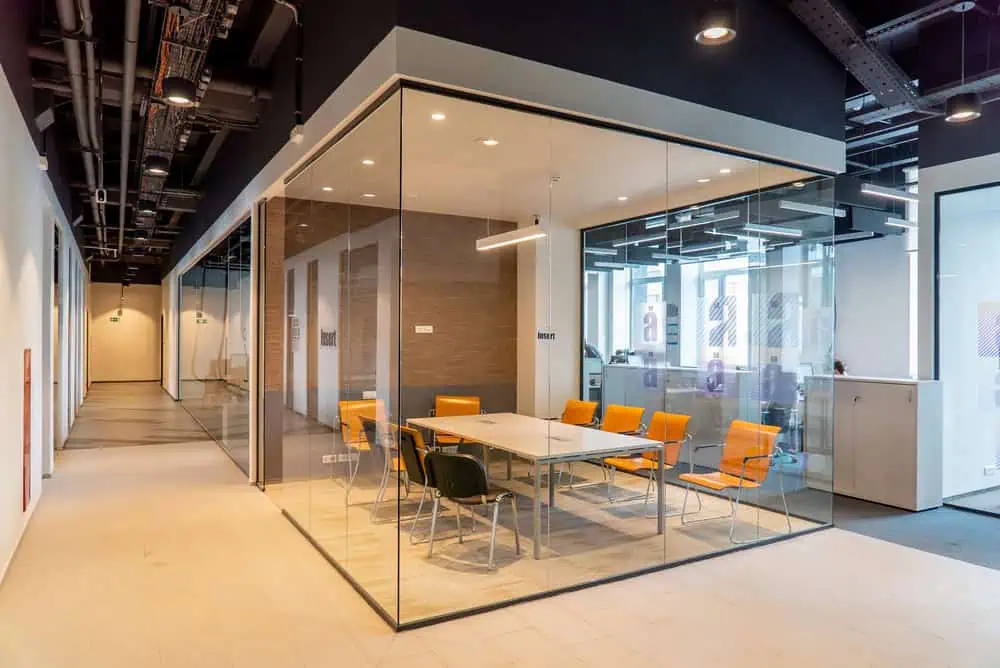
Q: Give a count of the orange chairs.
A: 8